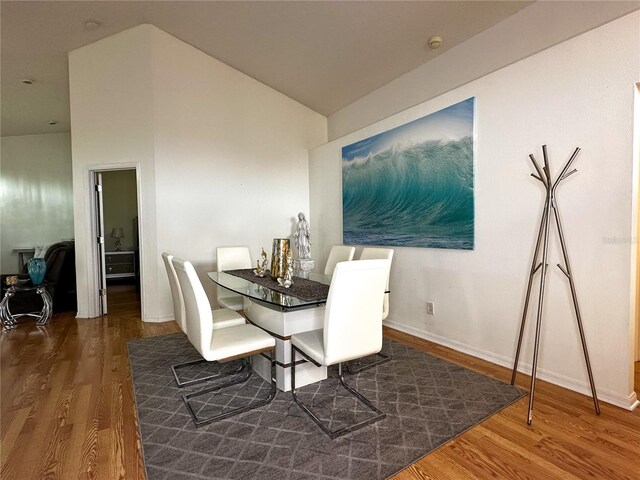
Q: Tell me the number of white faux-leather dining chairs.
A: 6